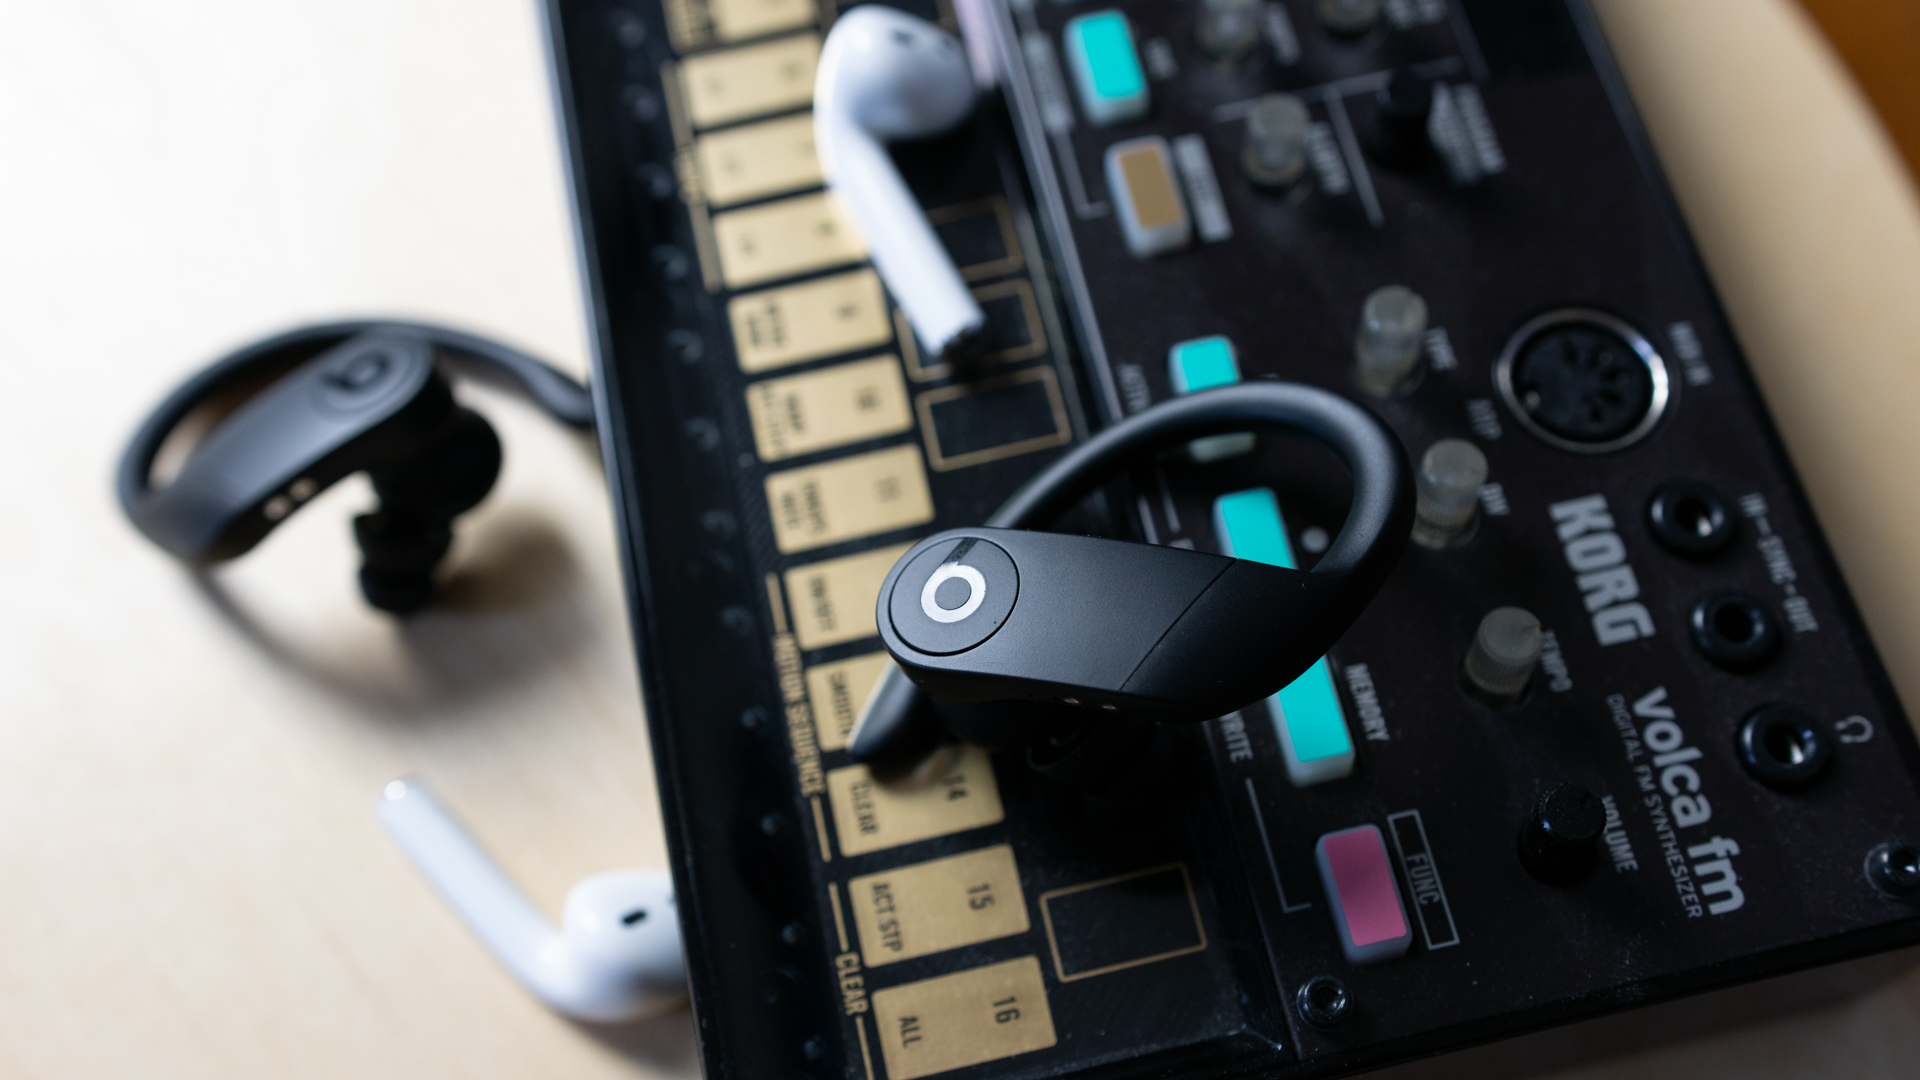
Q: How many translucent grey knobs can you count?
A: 6